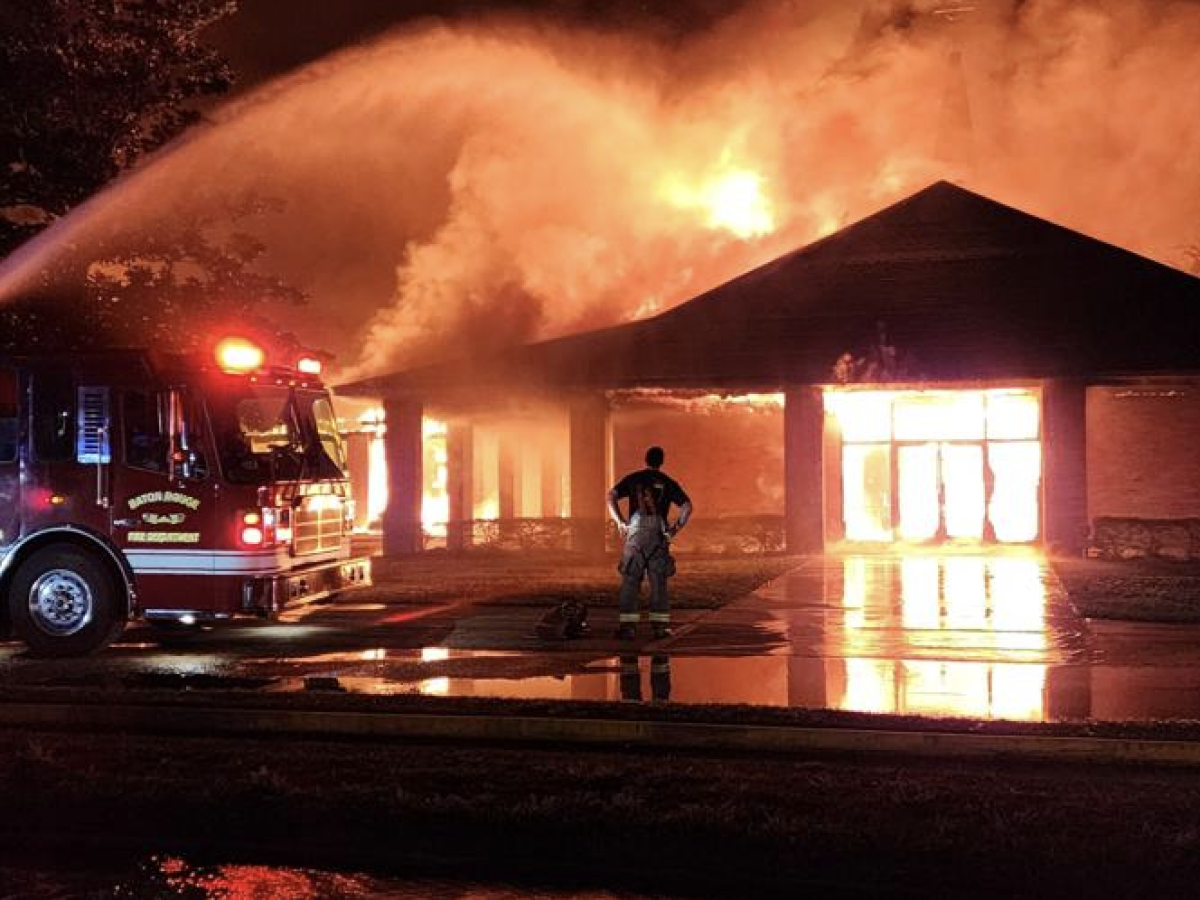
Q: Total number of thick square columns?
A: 4